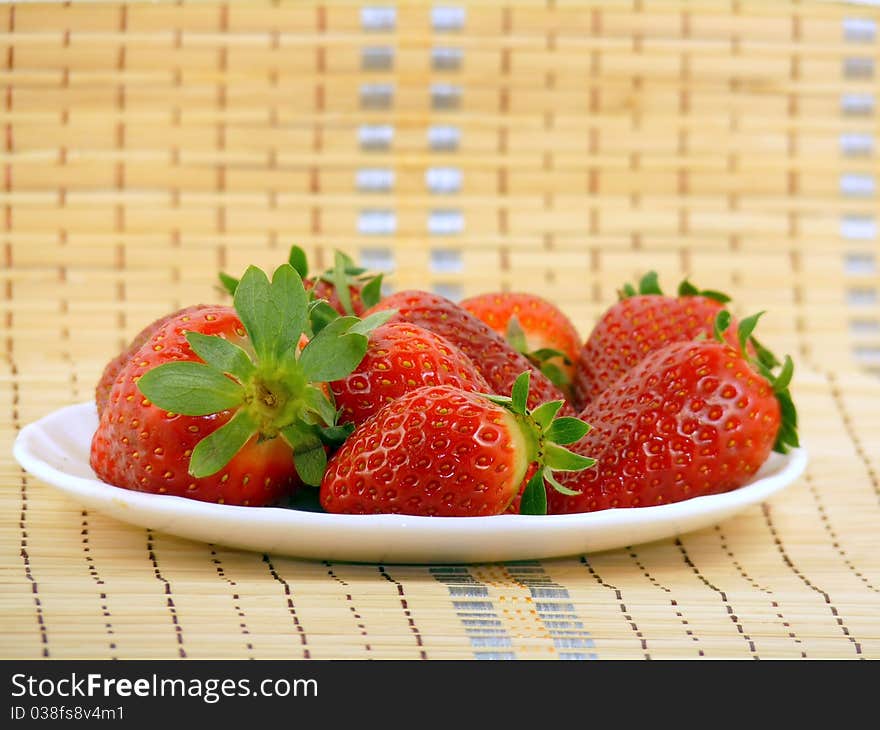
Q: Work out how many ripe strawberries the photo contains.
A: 9